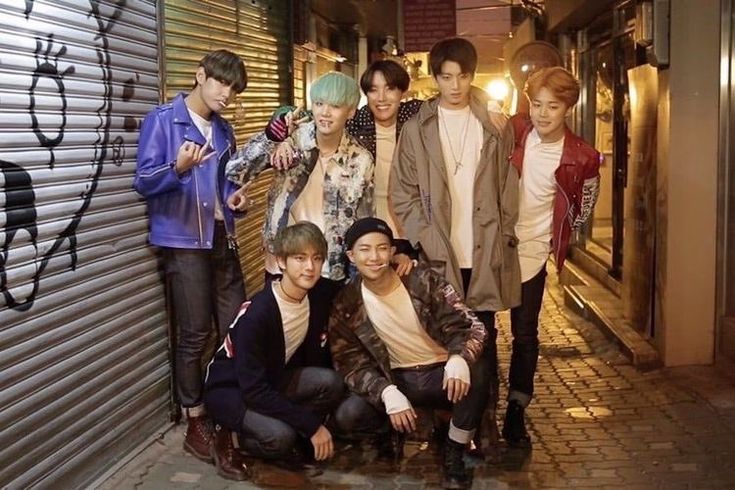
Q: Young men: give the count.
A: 7